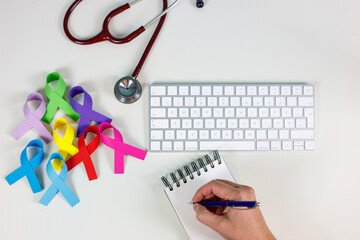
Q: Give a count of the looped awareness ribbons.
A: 8